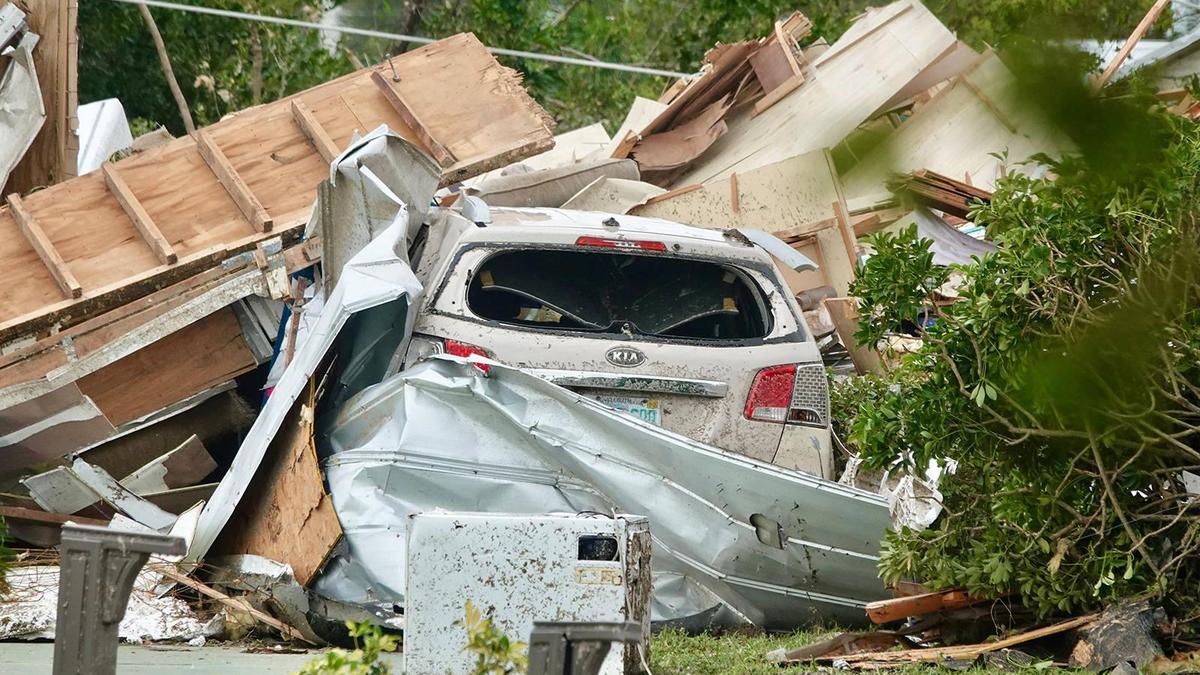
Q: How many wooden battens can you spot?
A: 5